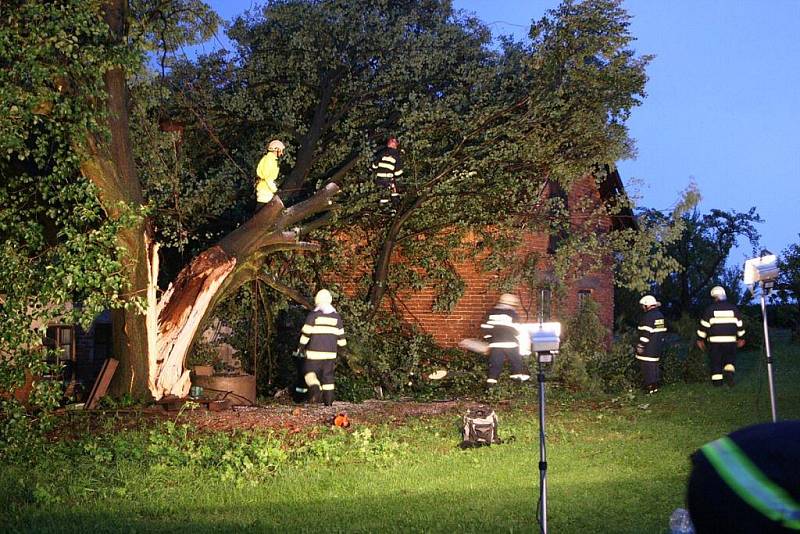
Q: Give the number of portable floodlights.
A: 2